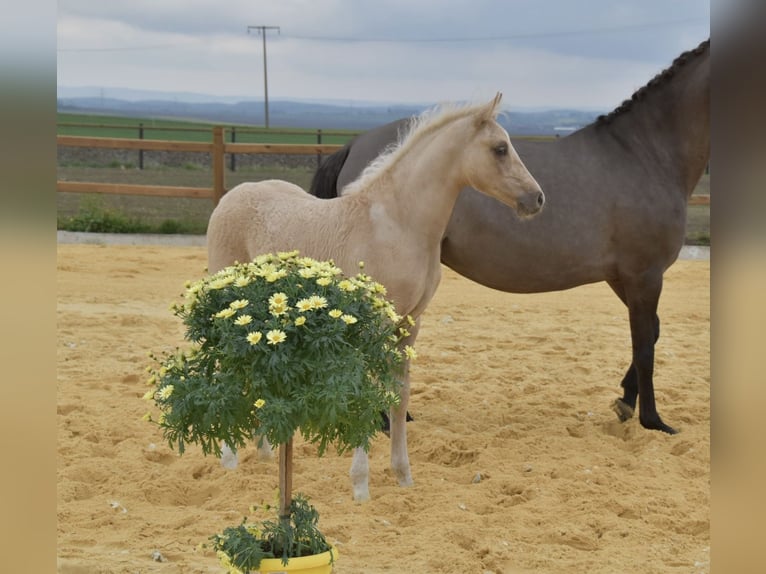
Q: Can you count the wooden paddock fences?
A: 1